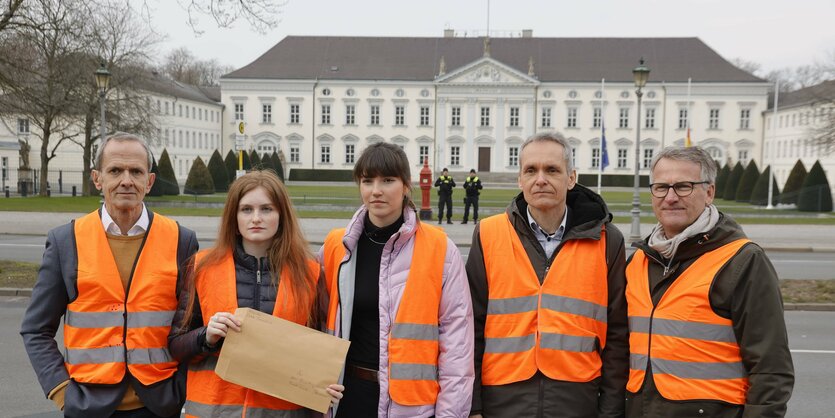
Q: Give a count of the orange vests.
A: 5